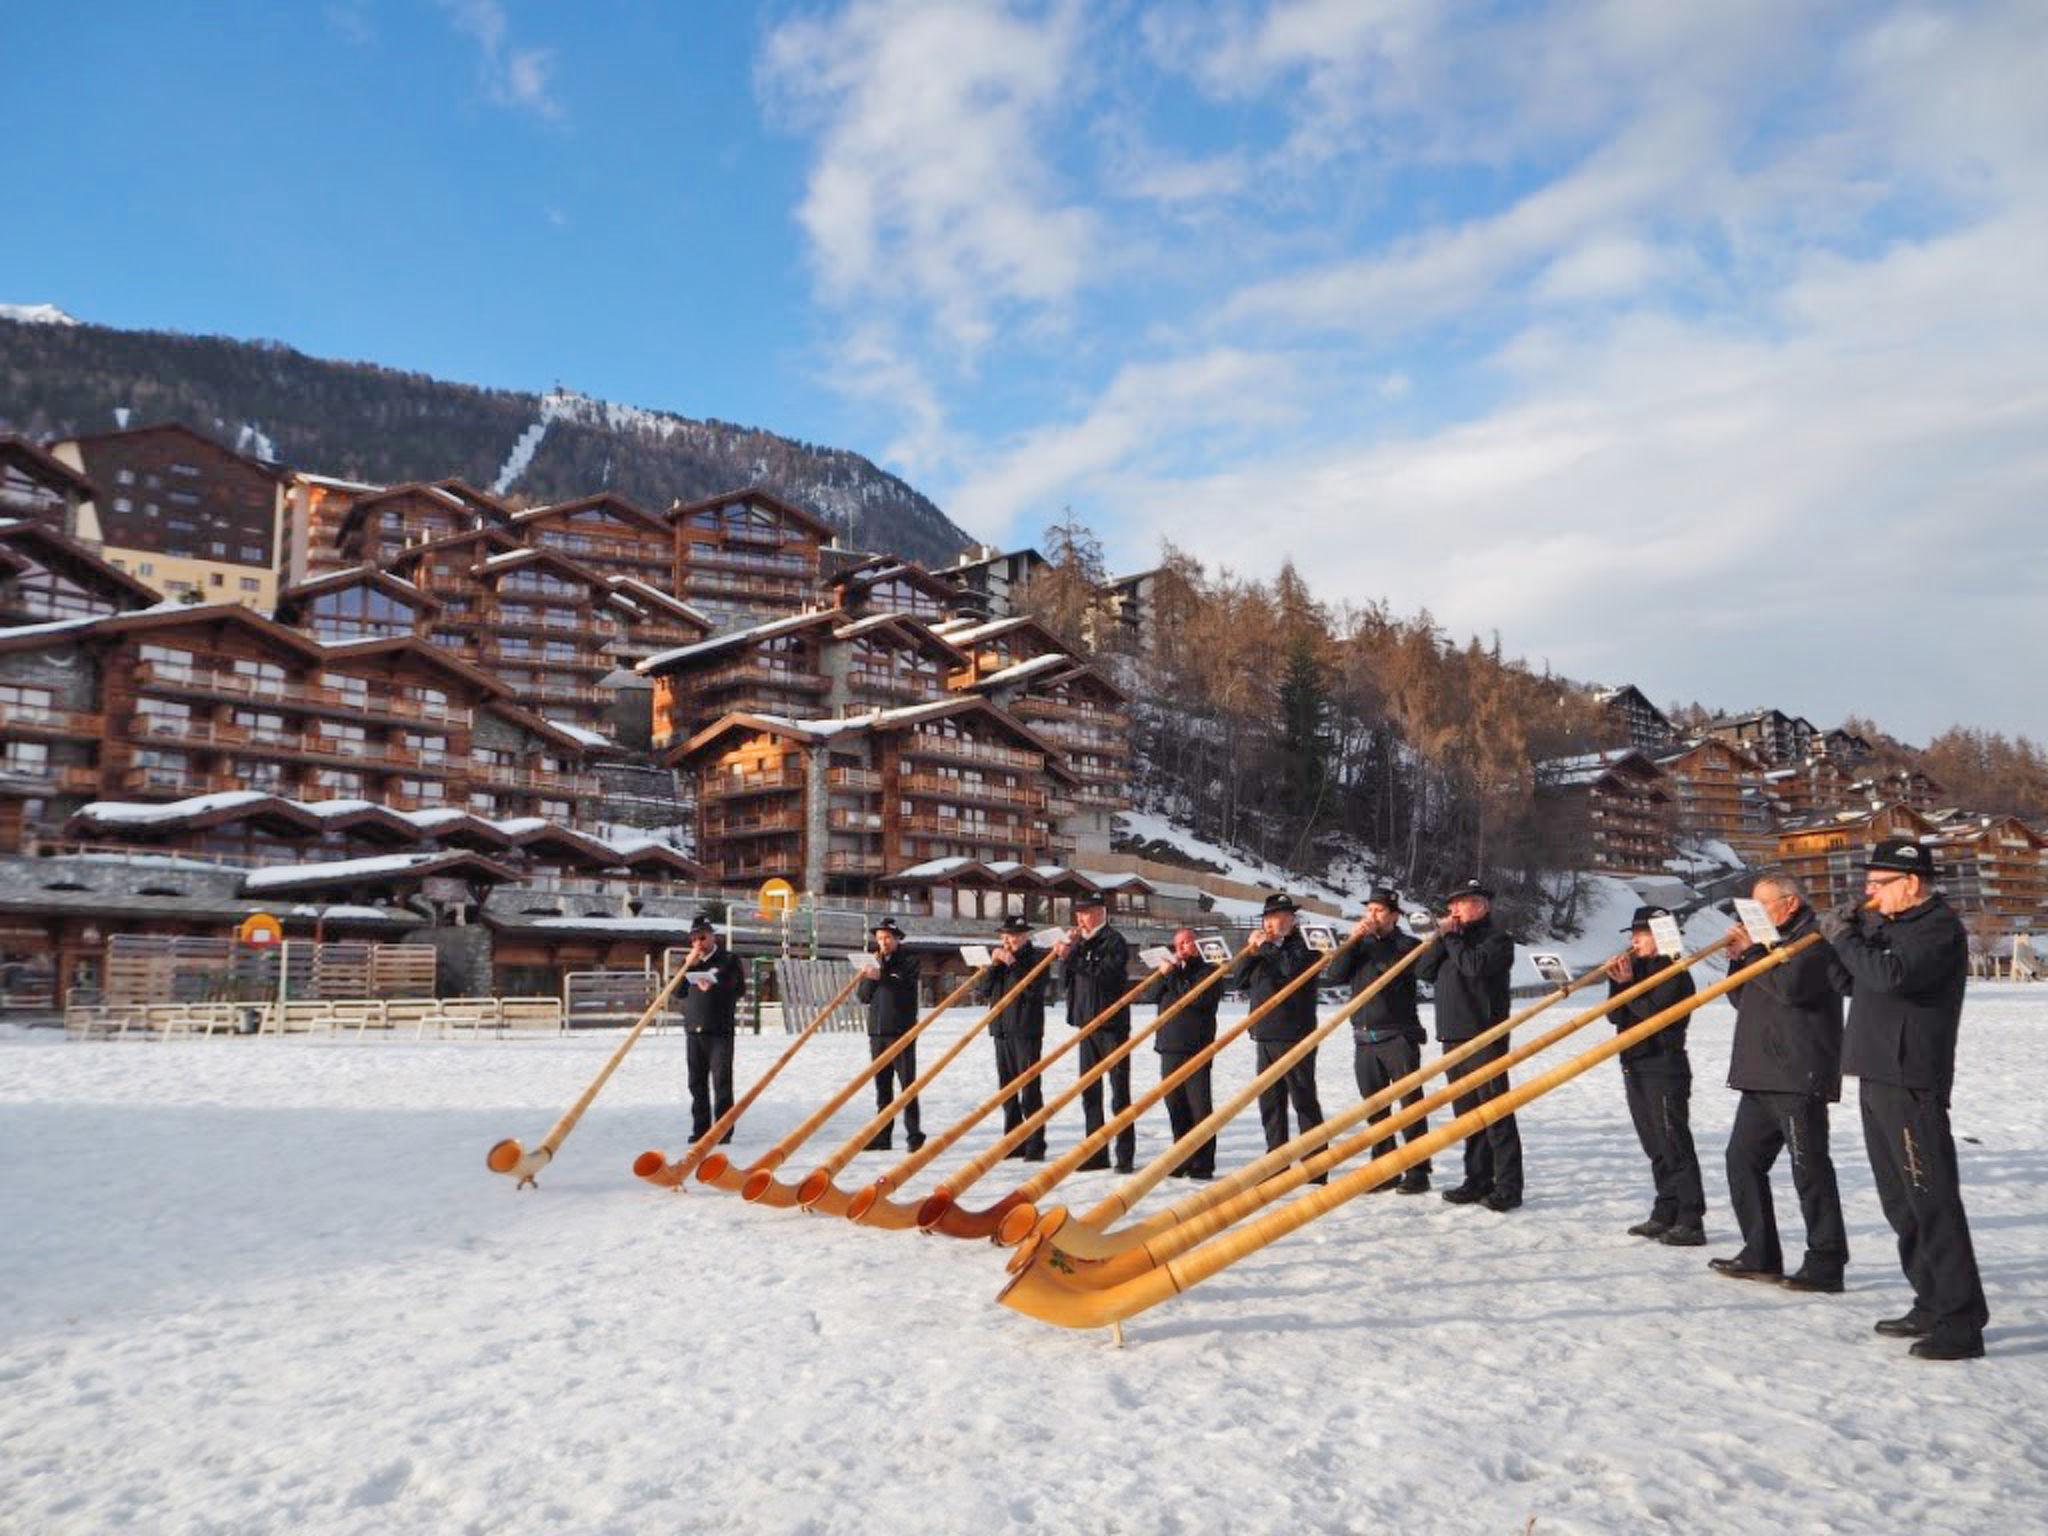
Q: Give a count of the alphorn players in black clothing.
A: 11